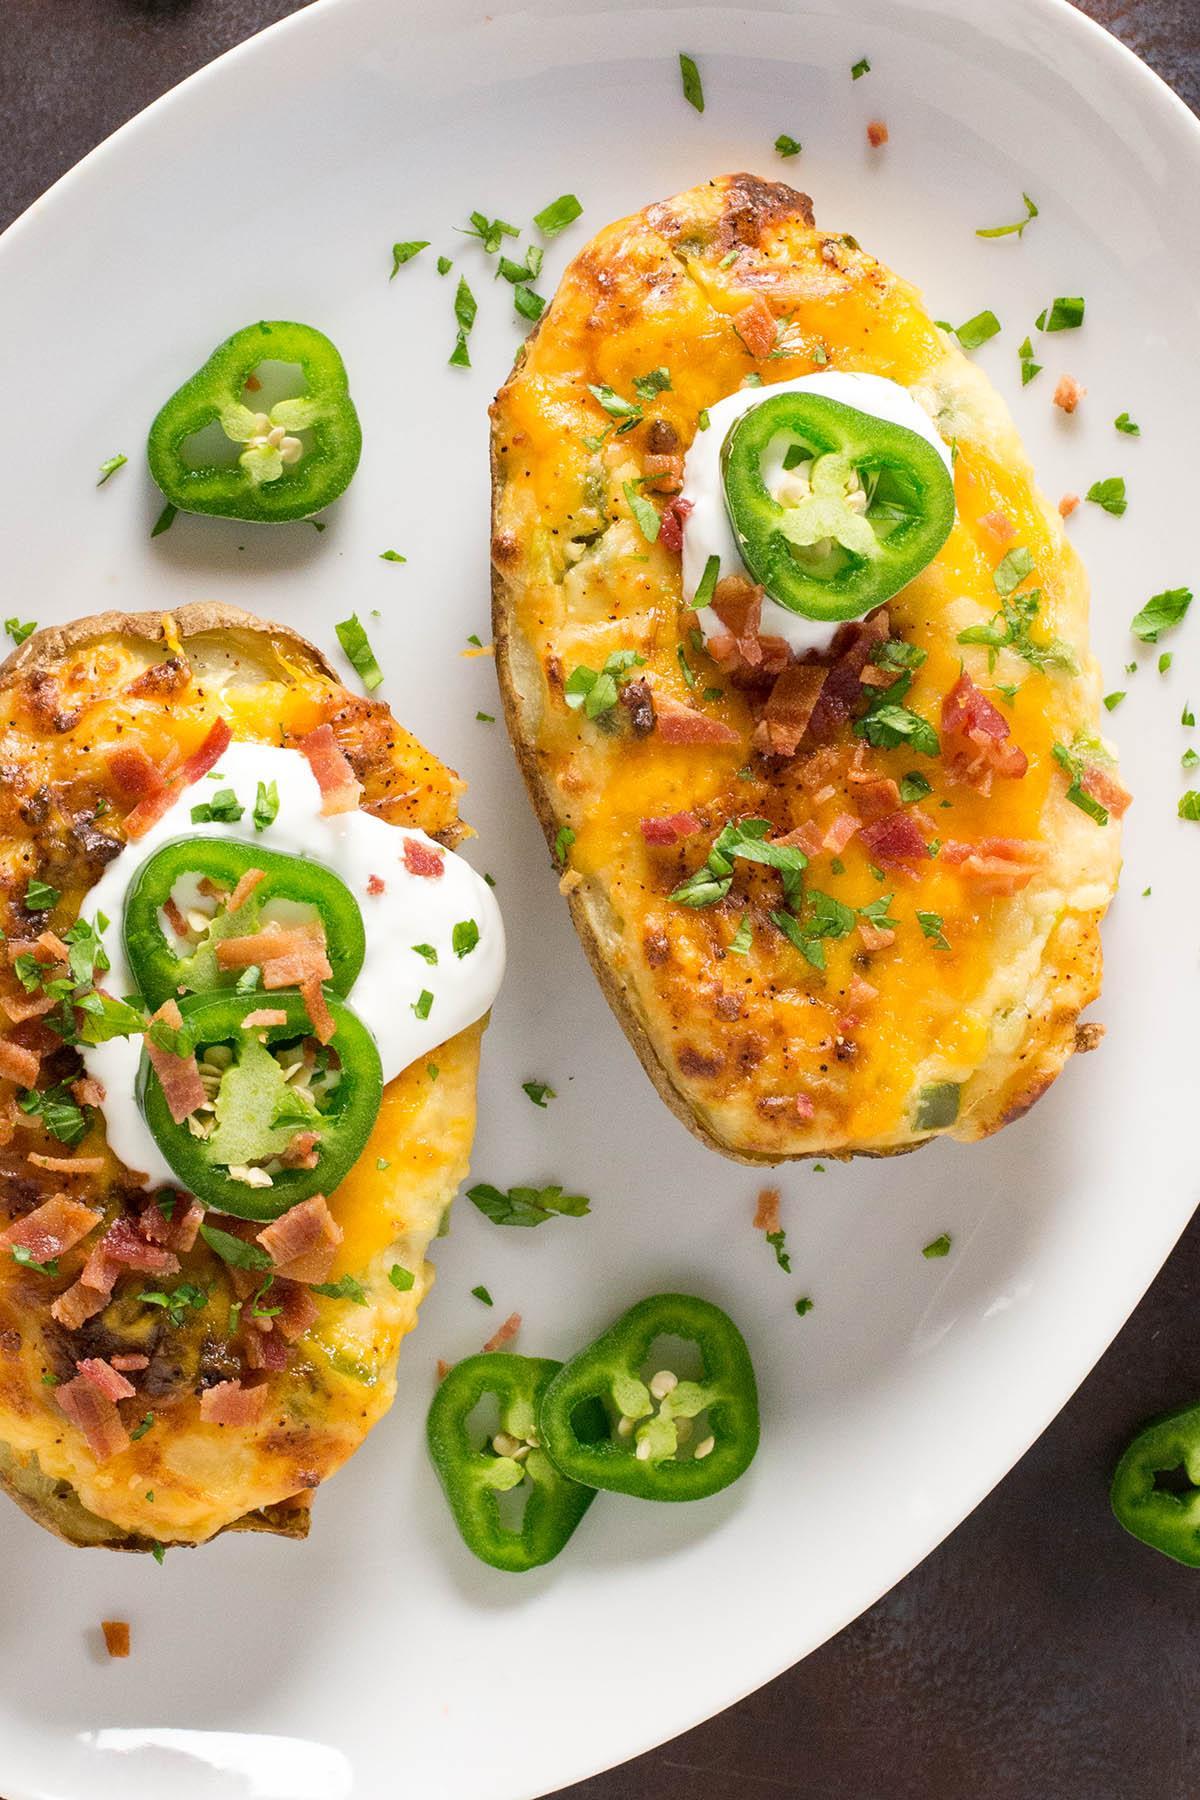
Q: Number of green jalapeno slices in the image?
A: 7